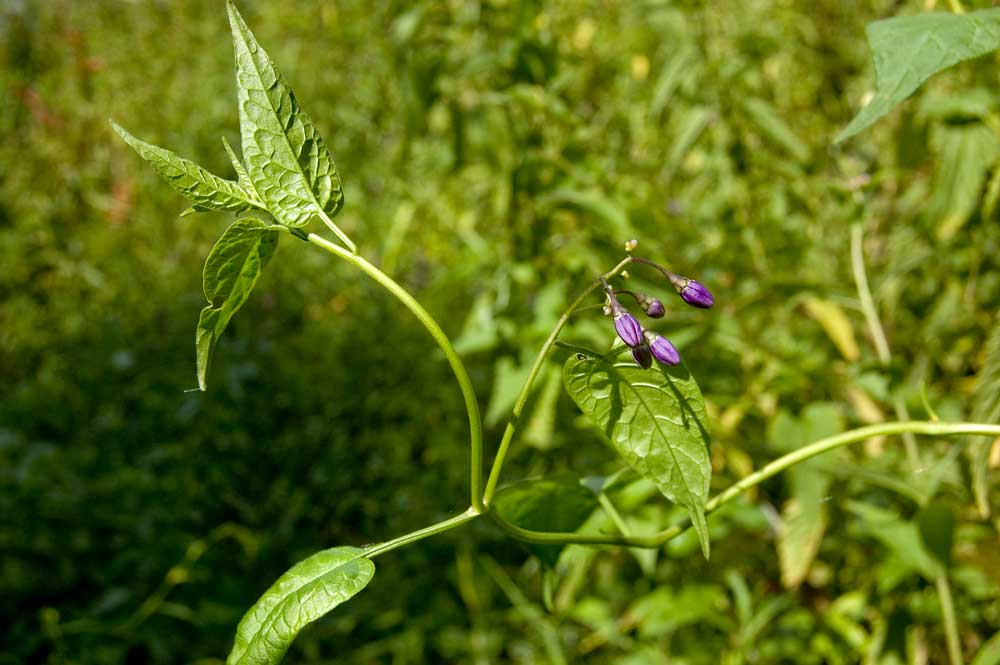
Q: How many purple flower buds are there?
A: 5